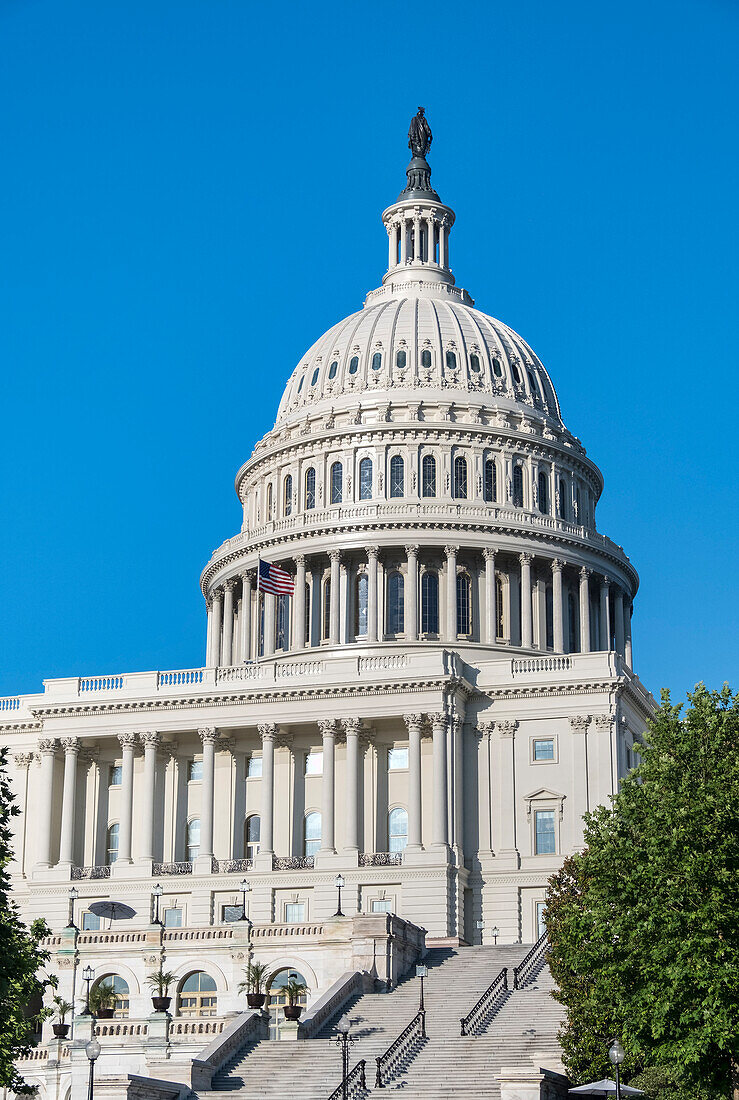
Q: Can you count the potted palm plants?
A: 5